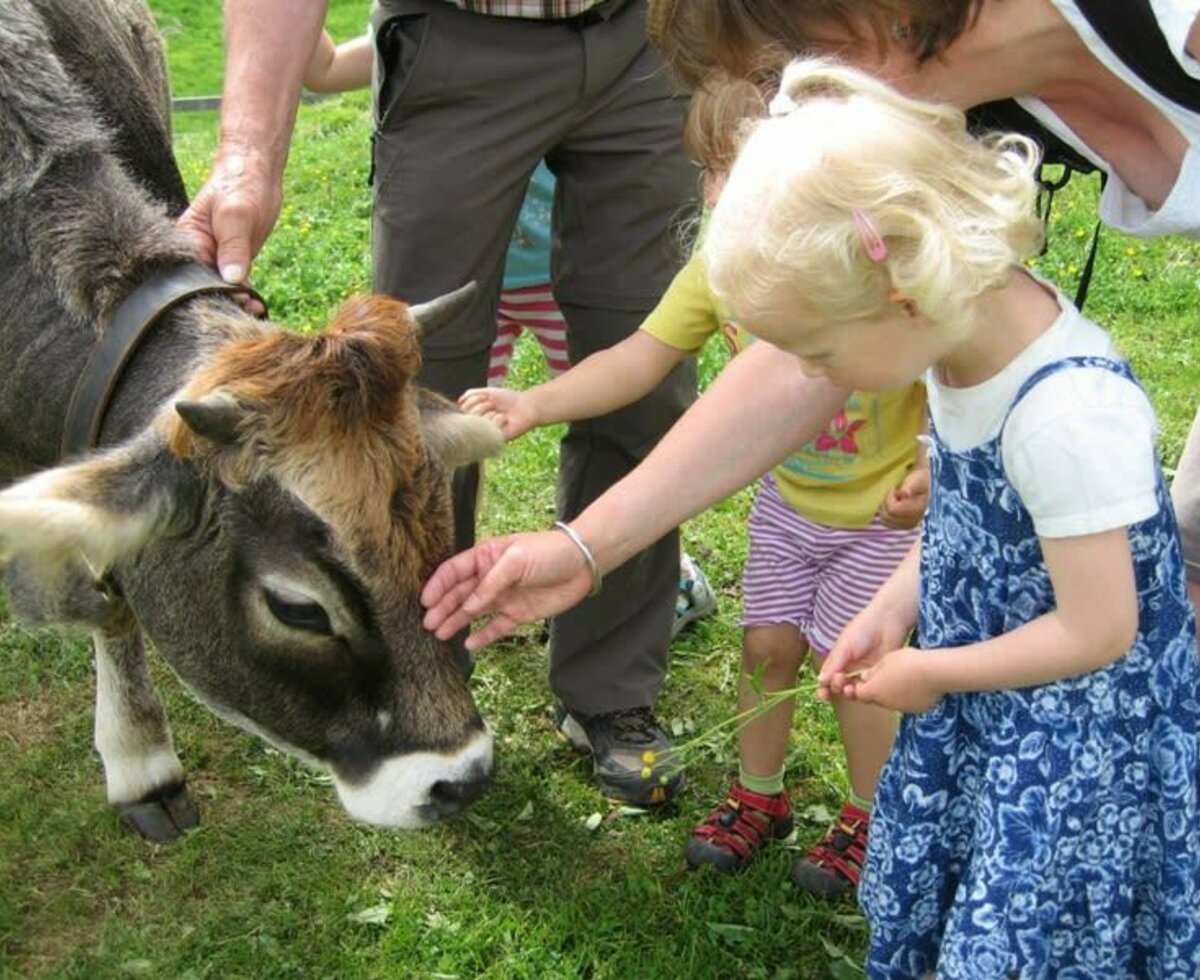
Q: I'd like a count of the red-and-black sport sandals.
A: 2